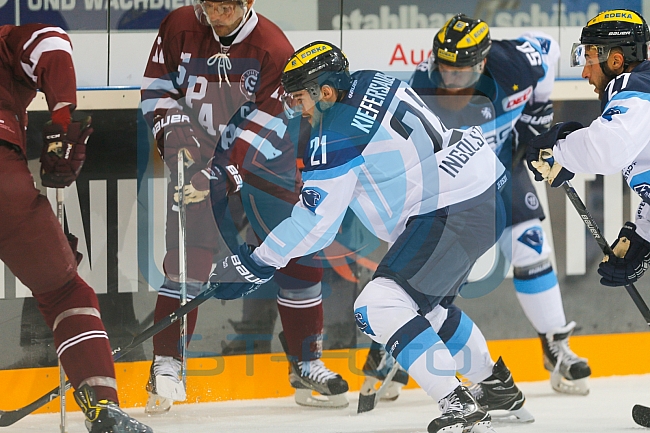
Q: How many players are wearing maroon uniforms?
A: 2